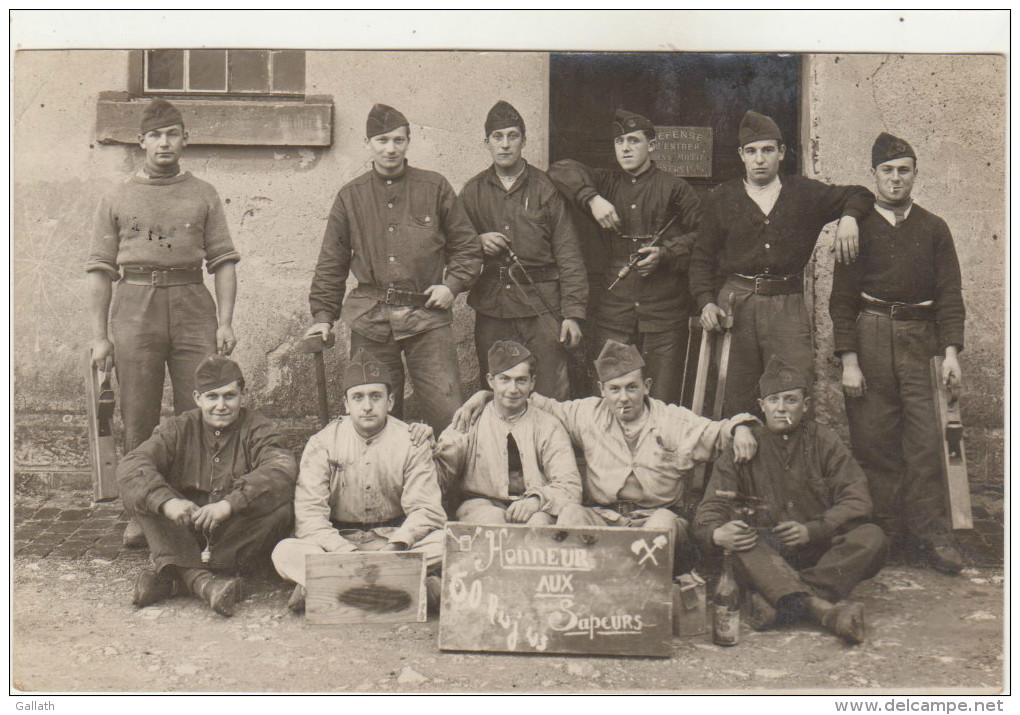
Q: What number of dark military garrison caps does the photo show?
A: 11